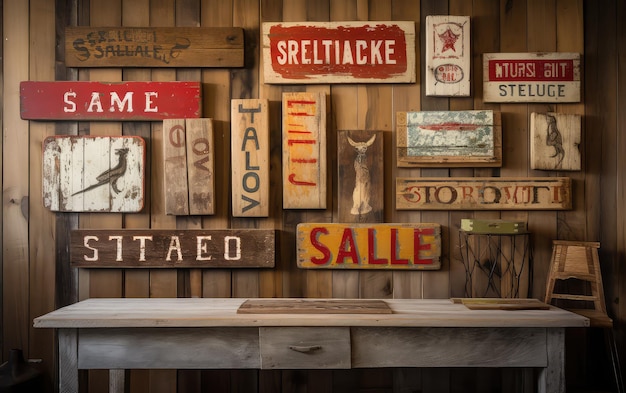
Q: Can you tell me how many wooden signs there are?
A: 15